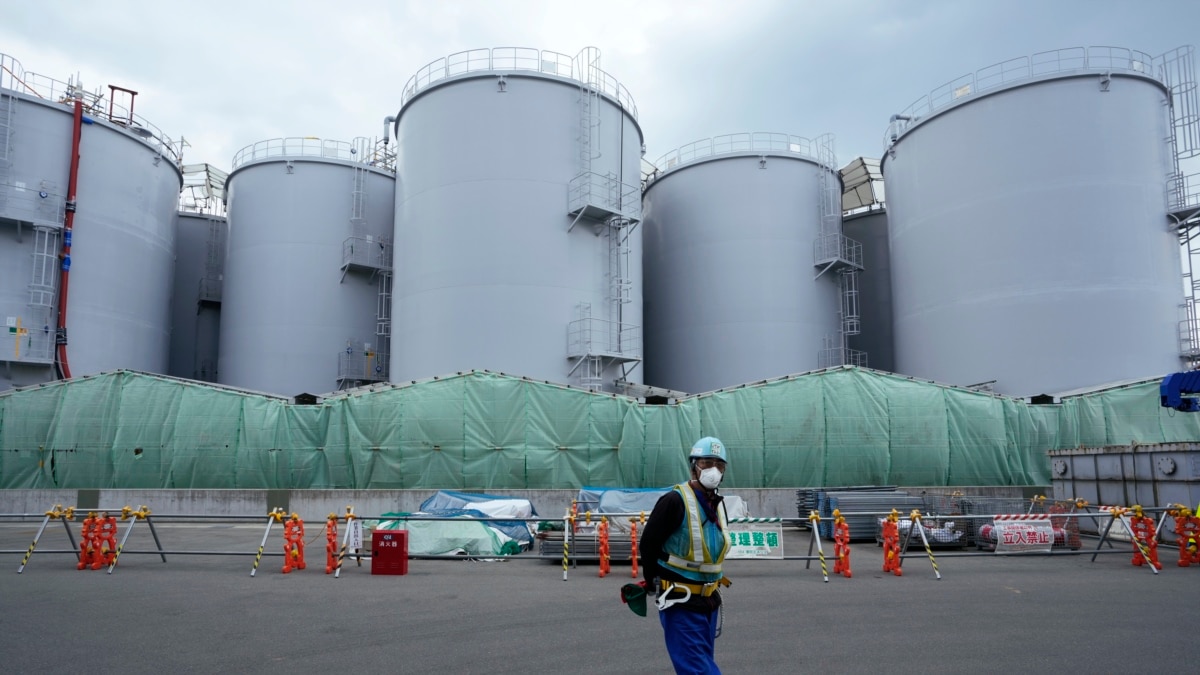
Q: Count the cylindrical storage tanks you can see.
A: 7